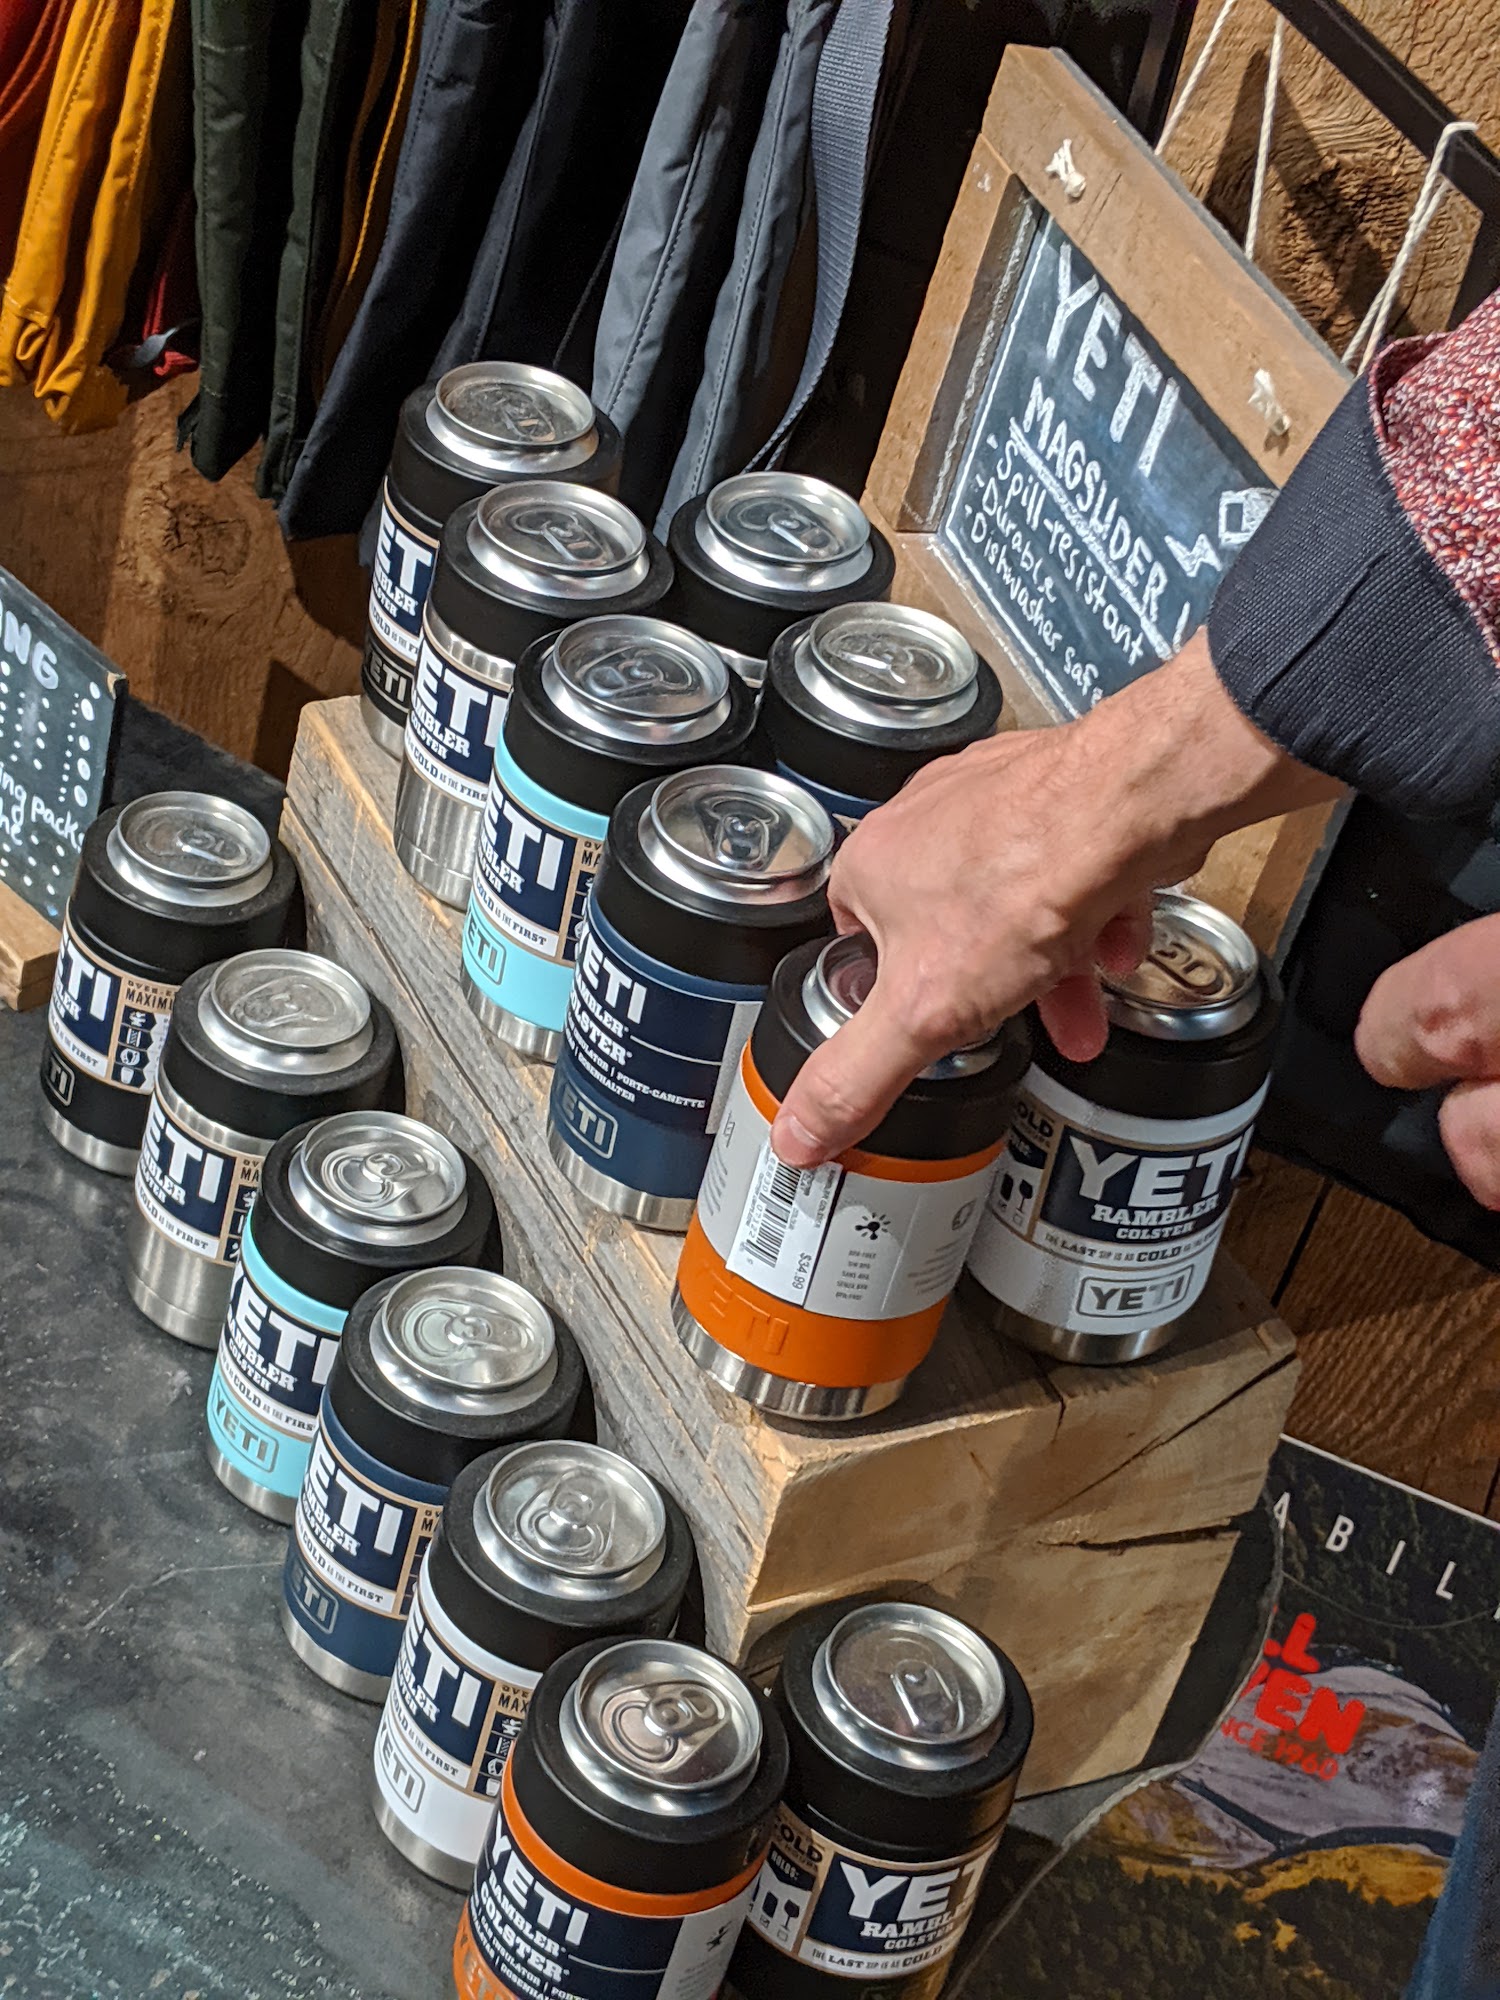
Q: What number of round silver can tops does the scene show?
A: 15